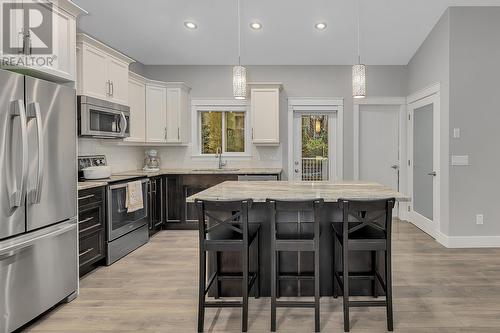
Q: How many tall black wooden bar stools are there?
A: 3